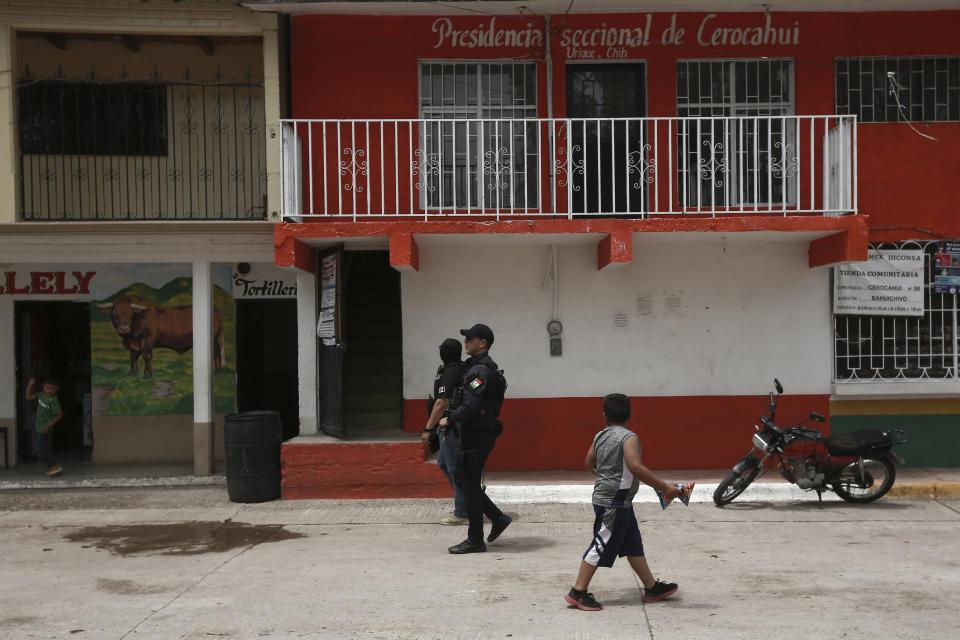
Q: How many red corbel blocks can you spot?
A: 4